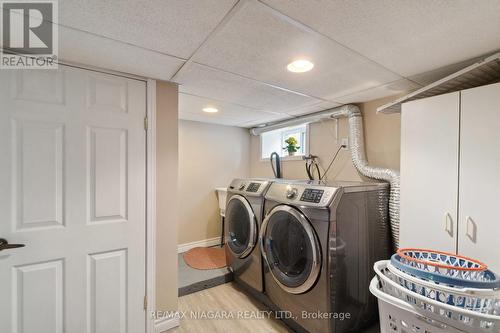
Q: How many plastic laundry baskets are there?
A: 5